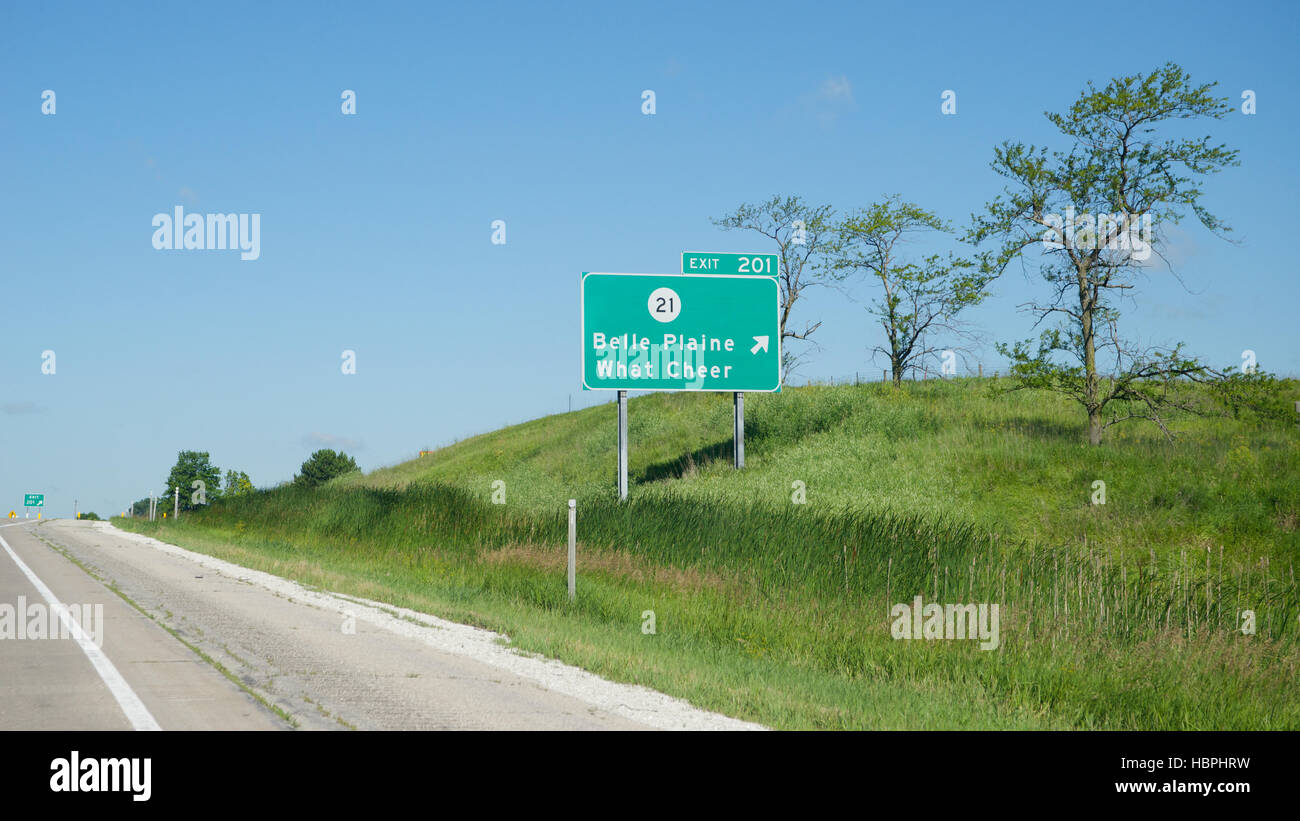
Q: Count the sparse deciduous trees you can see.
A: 3